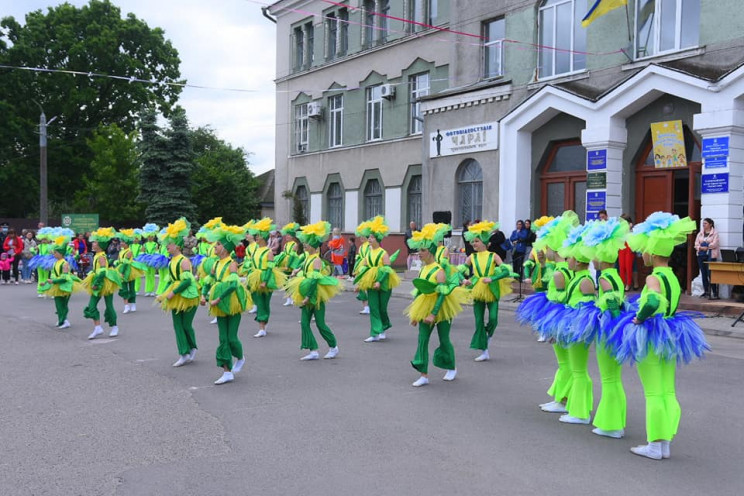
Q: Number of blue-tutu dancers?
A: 11